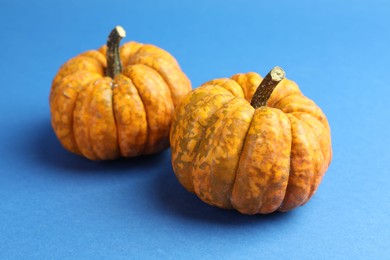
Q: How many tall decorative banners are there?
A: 0